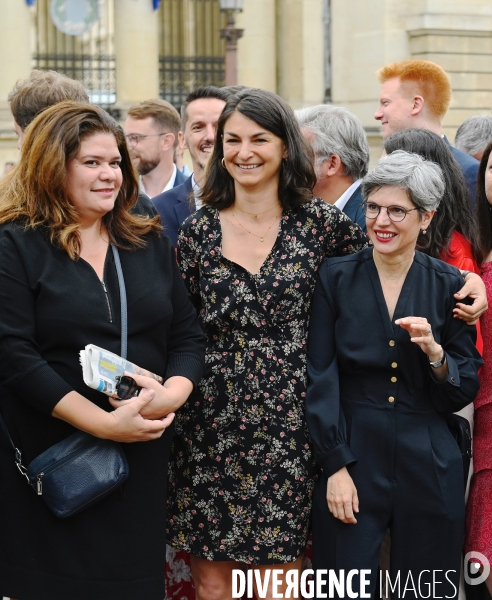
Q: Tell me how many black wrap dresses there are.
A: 1